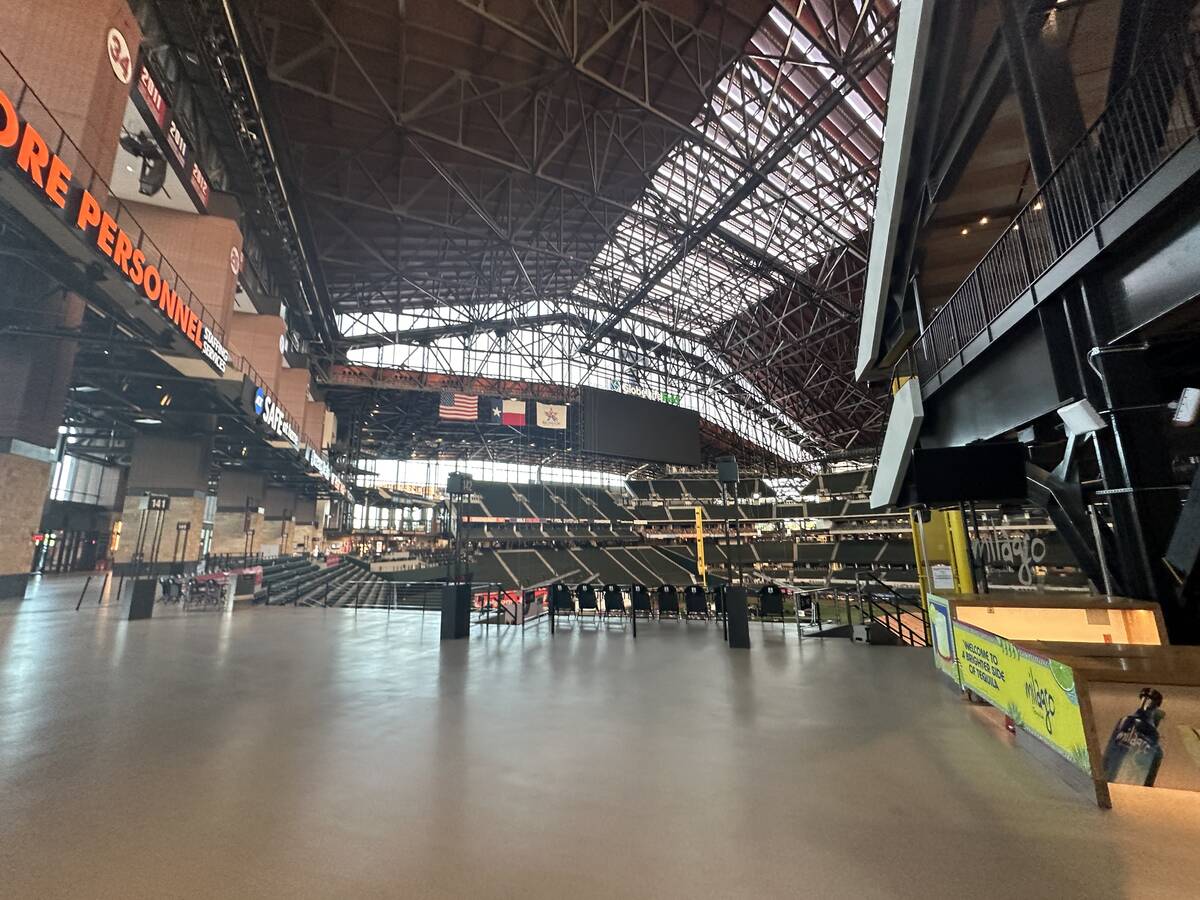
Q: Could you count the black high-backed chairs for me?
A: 8